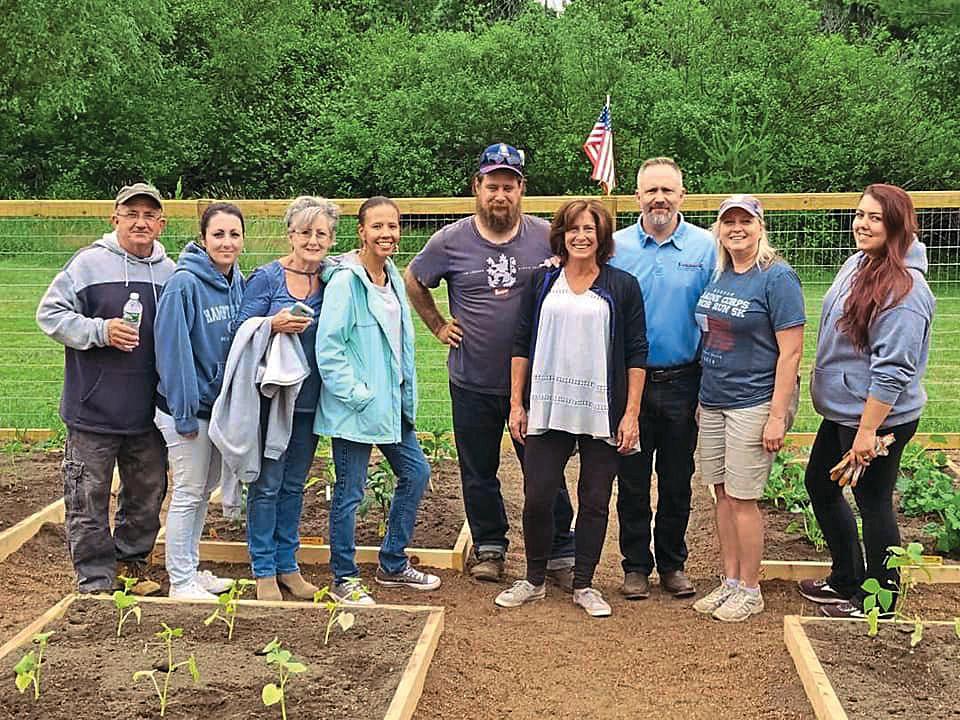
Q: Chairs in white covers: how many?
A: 0